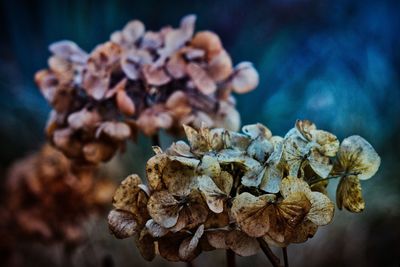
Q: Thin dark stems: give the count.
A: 3